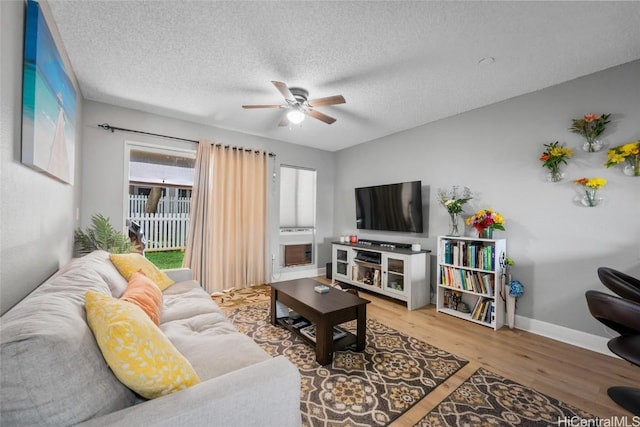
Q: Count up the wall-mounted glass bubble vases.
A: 4